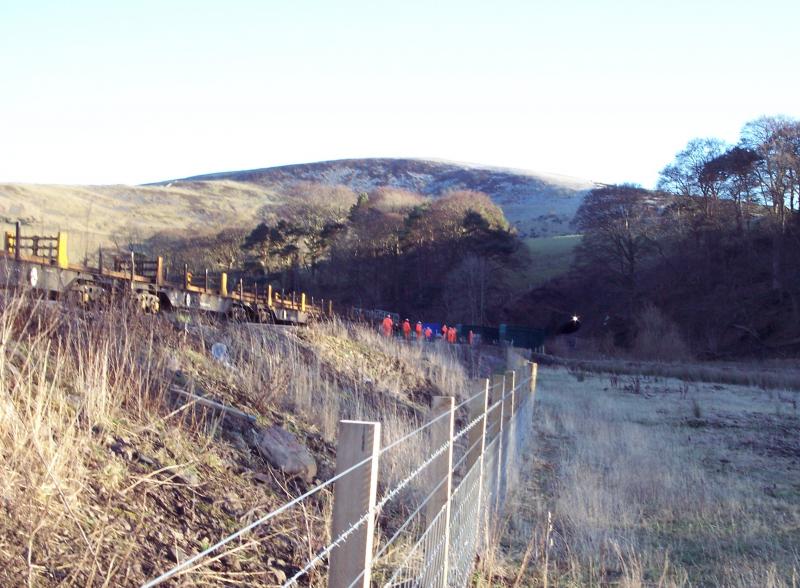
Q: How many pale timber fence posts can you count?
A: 6